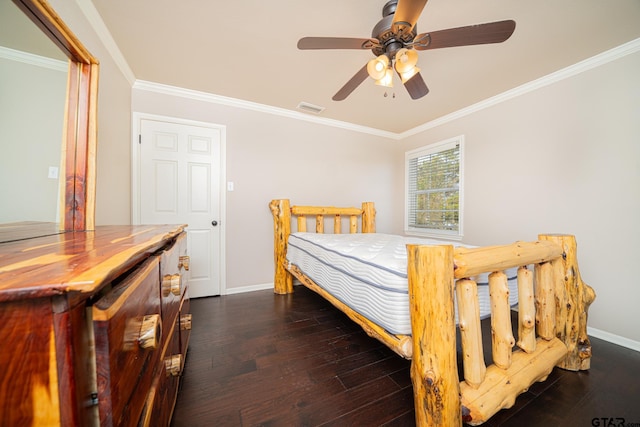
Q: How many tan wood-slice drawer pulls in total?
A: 5